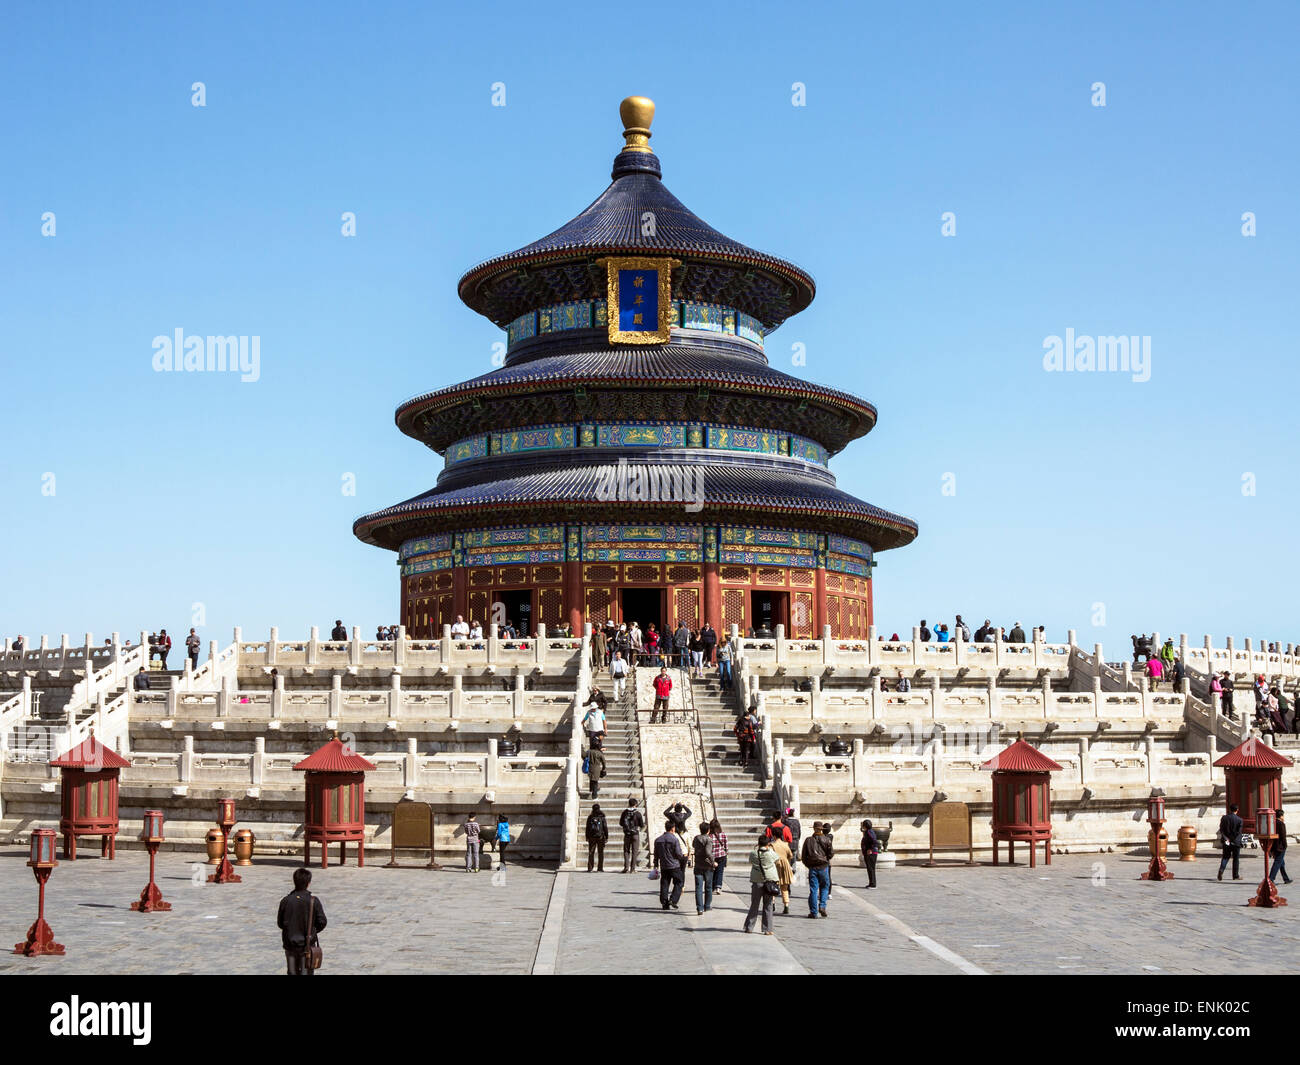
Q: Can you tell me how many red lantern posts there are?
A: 5